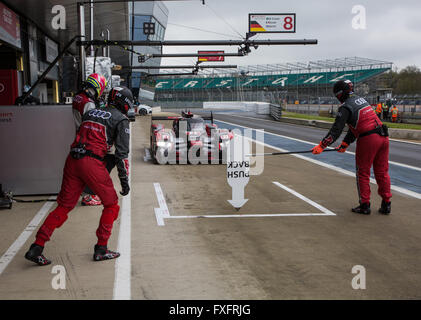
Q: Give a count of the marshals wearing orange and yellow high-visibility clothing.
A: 3